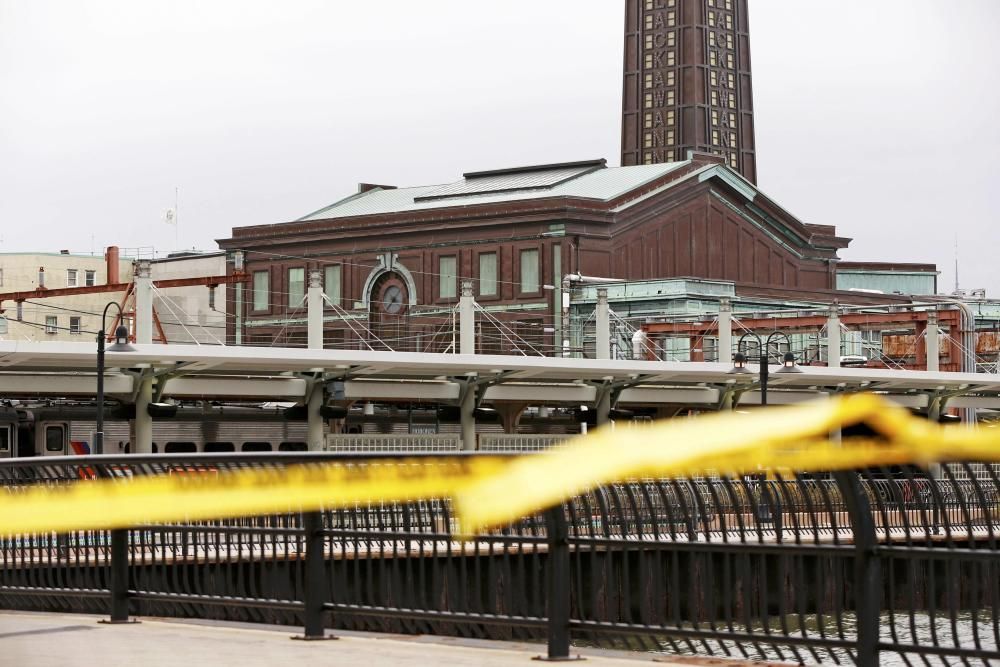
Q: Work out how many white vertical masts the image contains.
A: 7